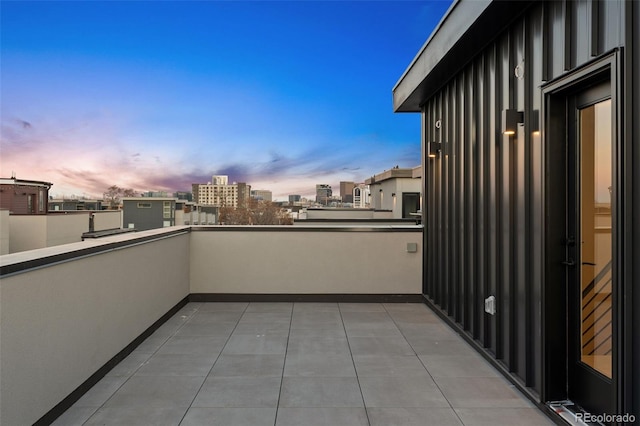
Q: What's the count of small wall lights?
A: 2